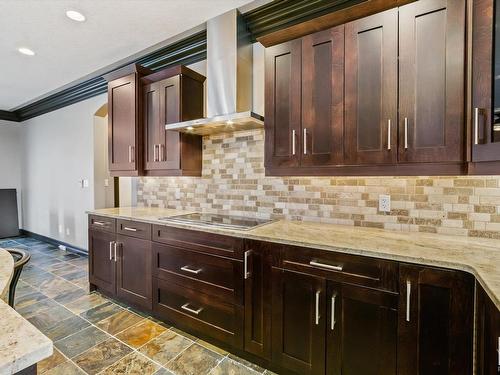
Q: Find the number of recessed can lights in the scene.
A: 2